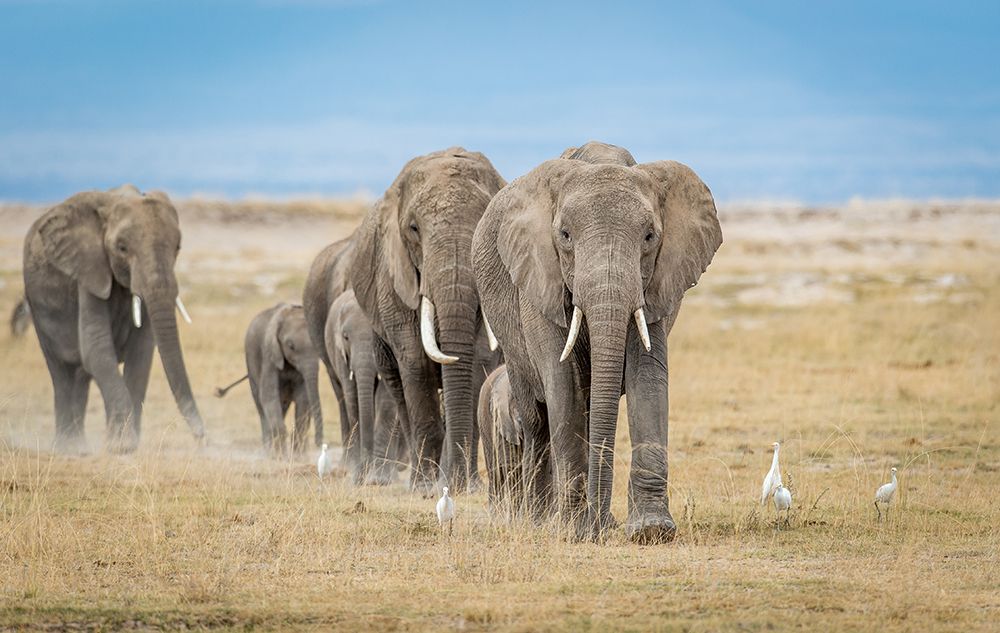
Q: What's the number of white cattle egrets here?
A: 5